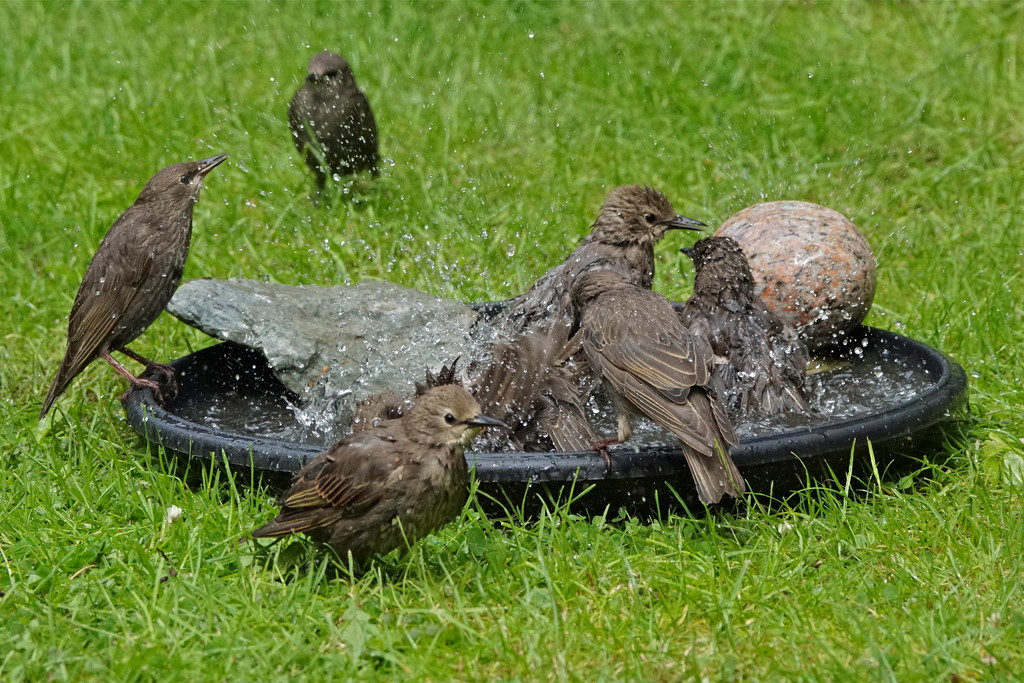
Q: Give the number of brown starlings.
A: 7